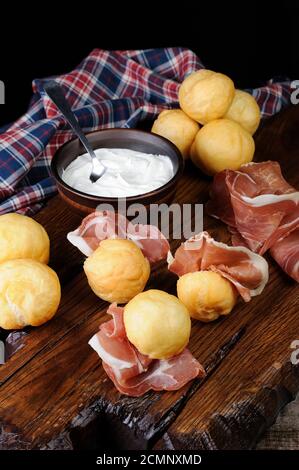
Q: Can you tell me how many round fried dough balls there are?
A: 9